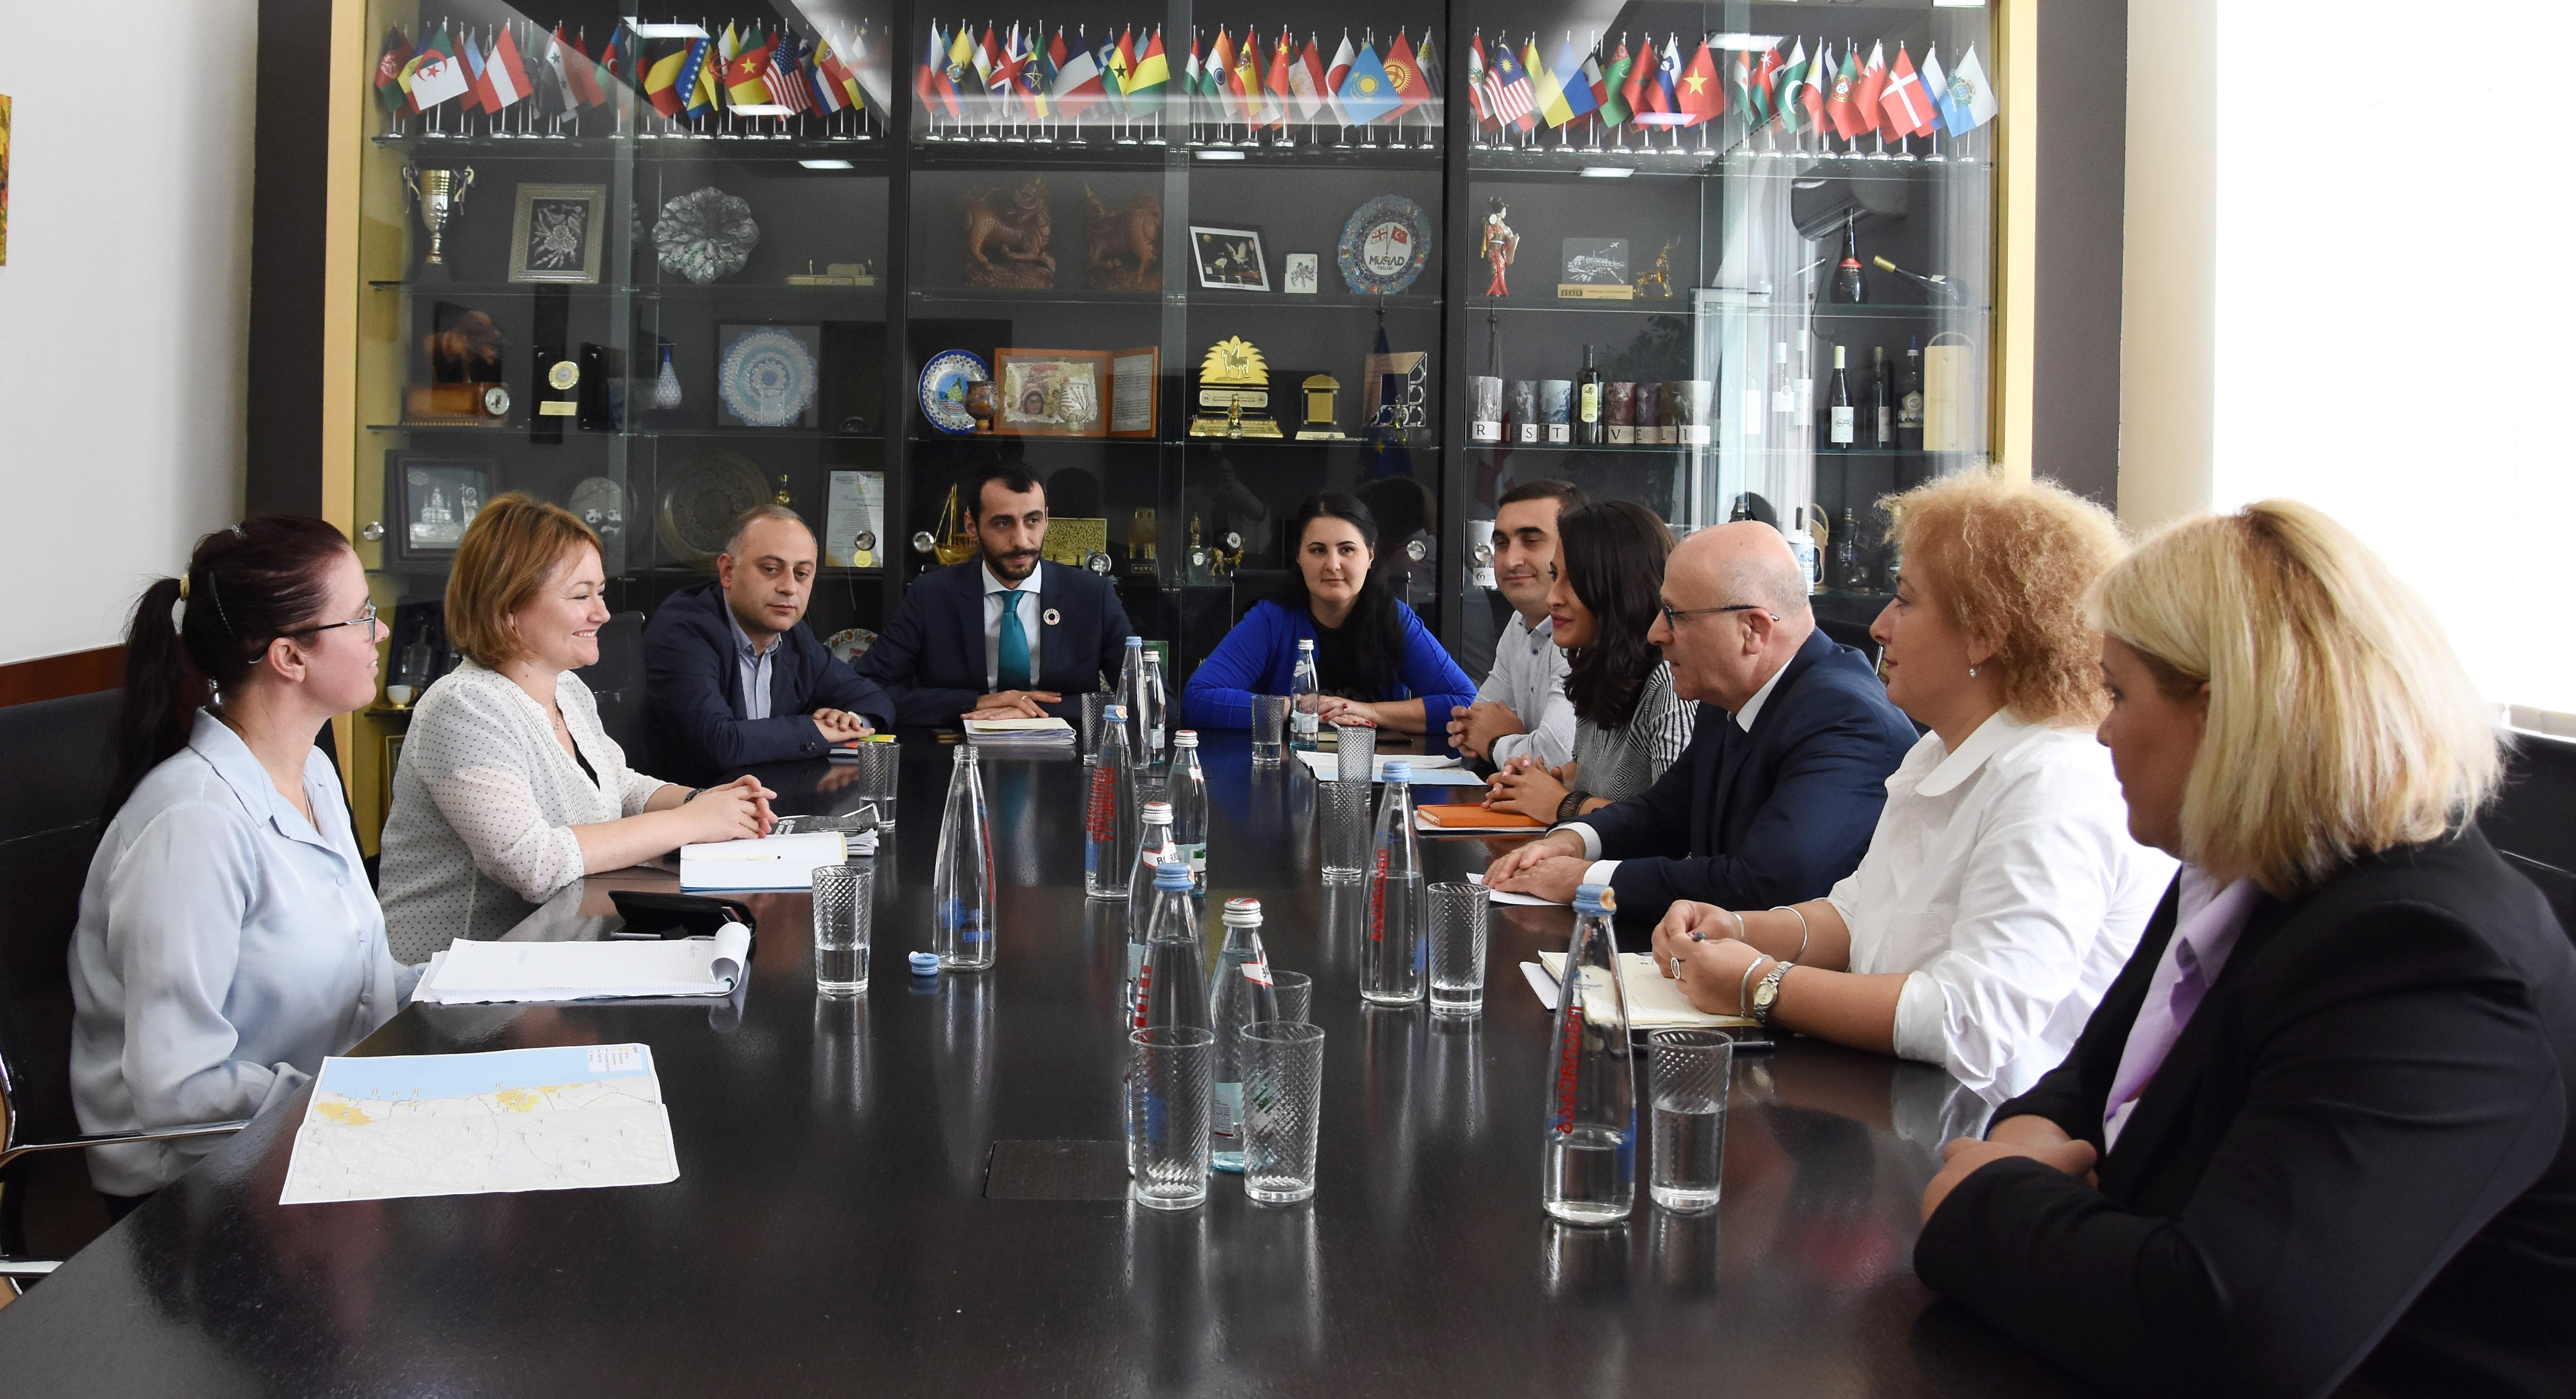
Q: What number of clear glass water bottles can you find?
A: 11